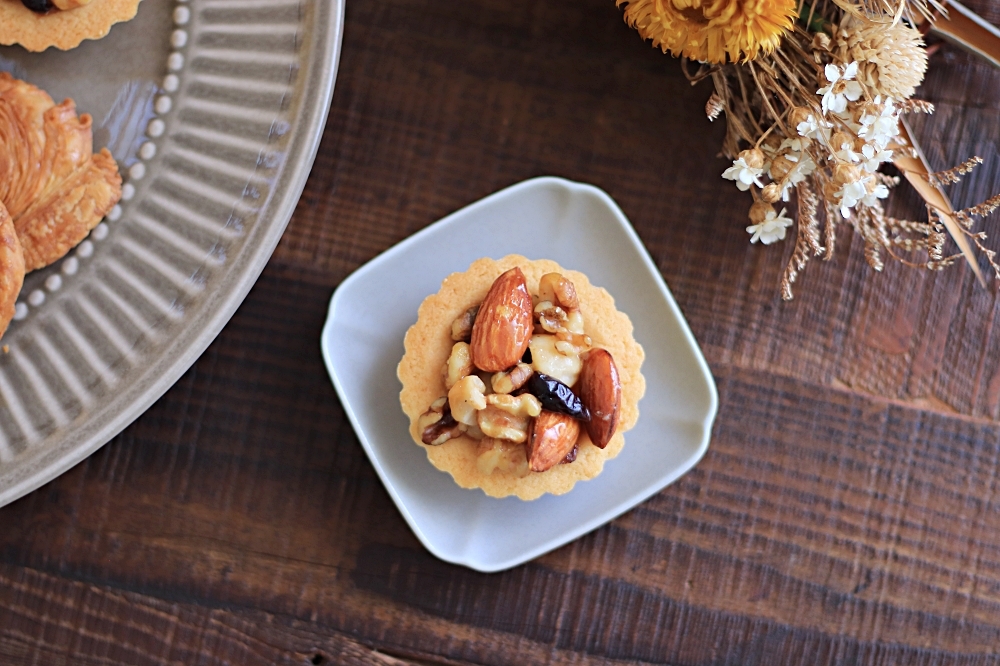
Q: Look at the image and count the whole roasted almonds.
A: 3